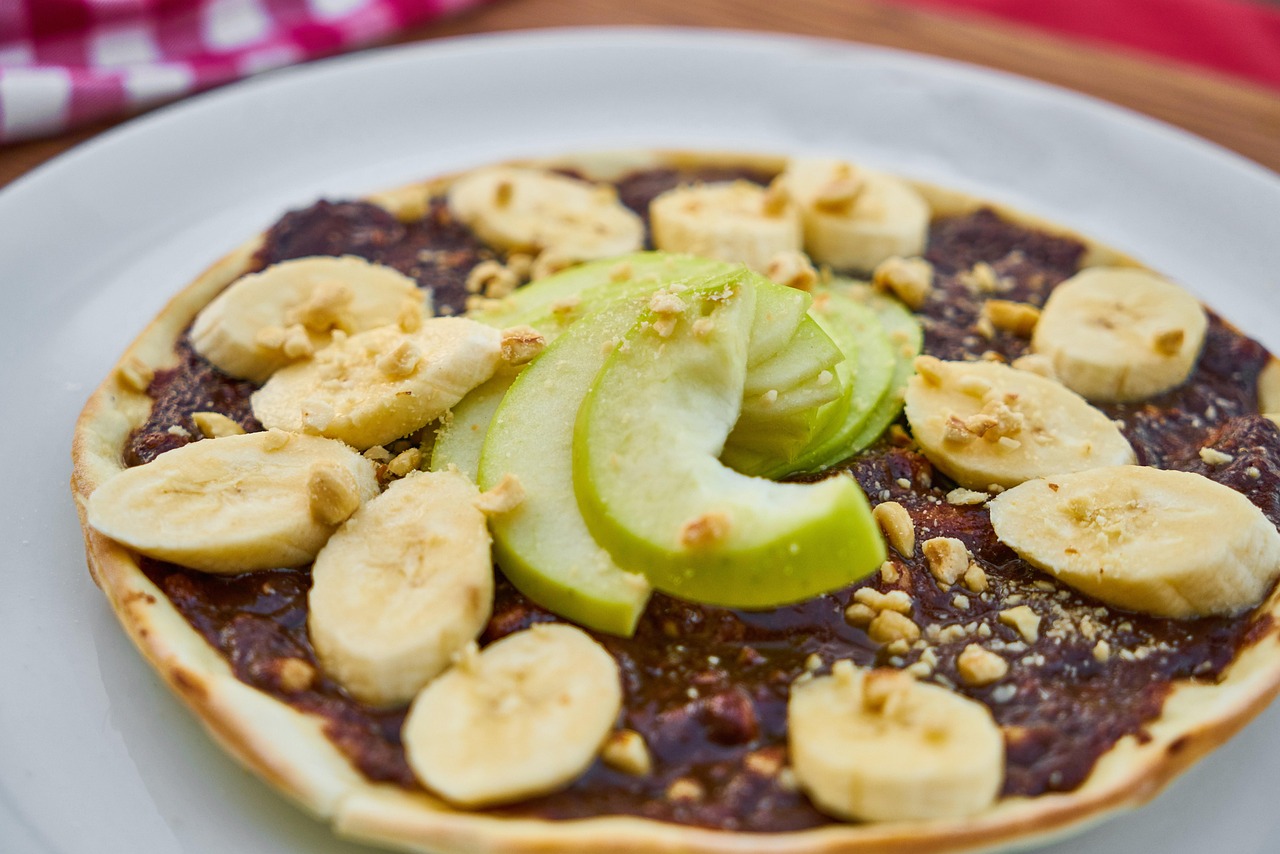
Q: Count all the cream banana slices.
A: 12